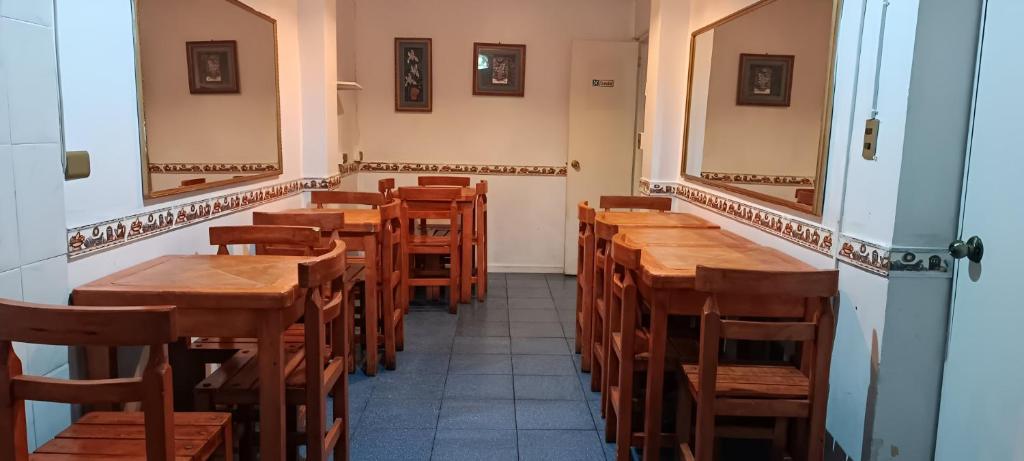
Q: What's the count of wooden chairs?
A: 15